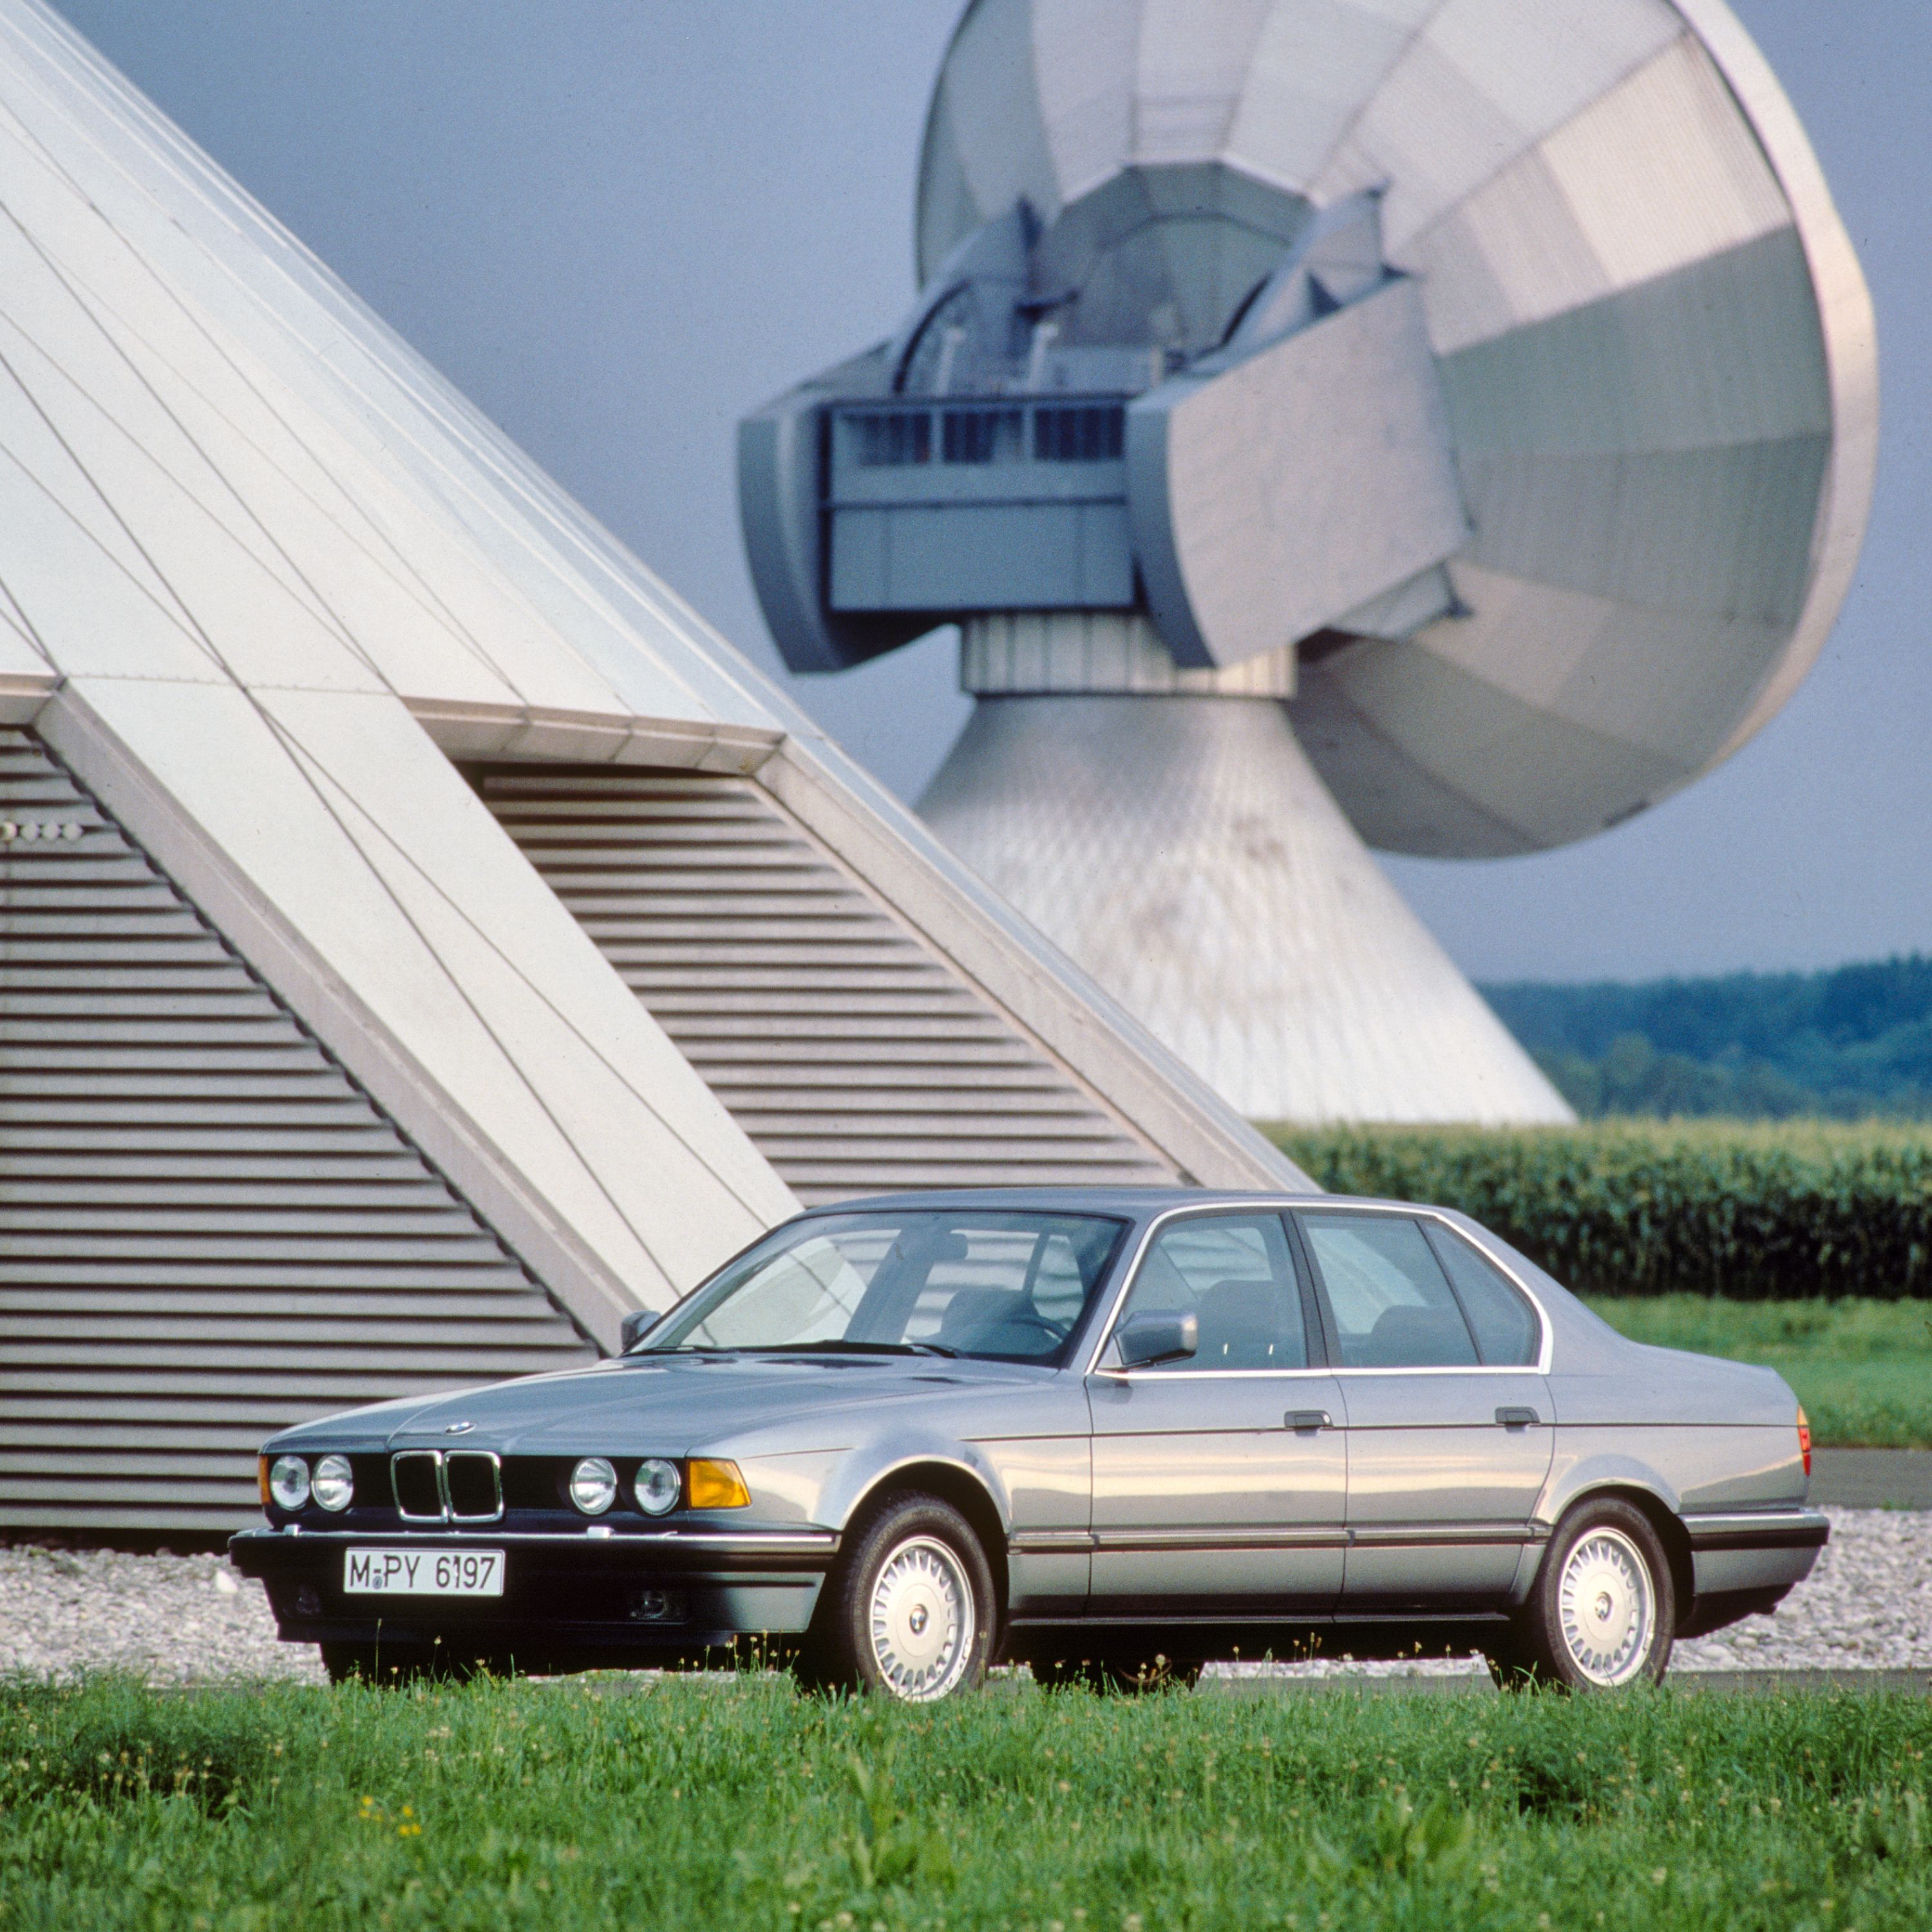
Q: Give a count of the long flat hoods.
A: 1